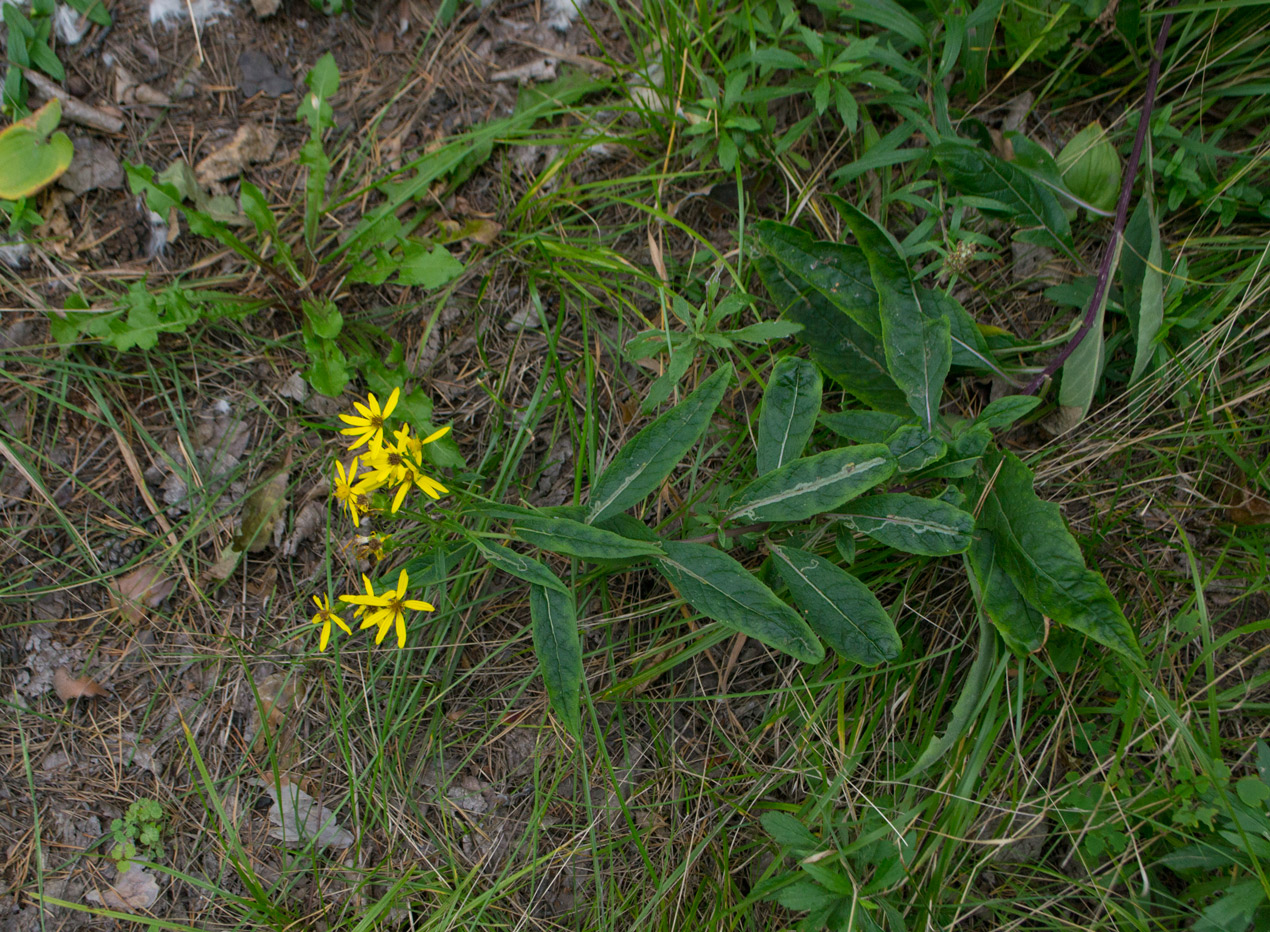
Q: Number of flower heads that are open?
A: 8